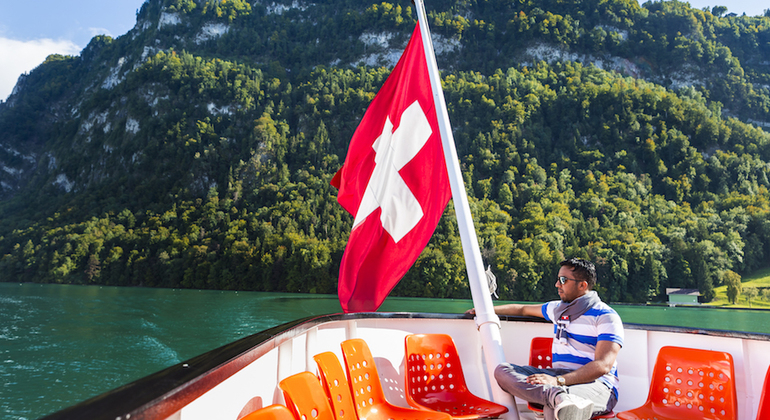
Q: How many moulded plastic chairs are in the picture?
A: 8